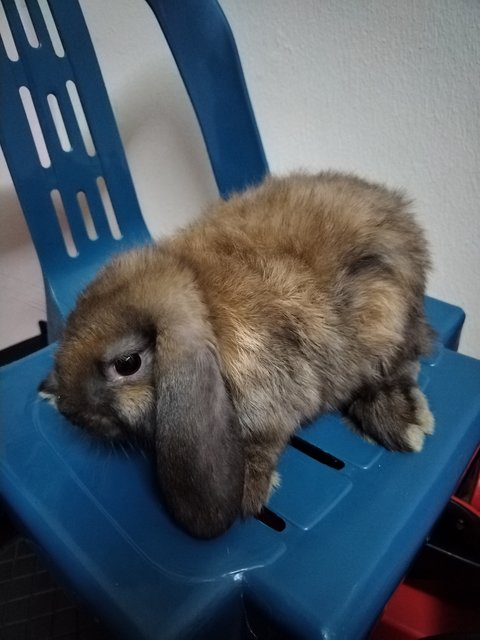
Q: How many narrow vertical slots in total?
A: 9